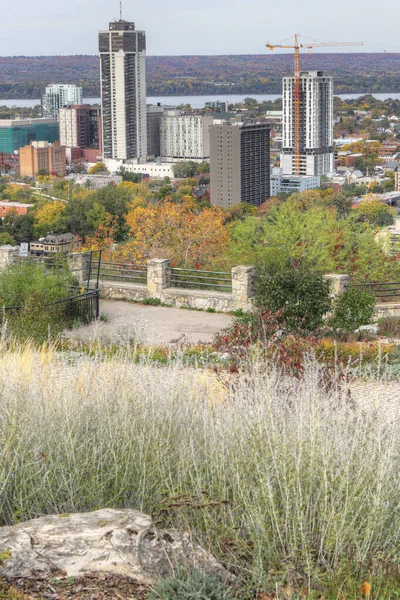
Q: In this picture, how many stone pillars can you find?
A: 5